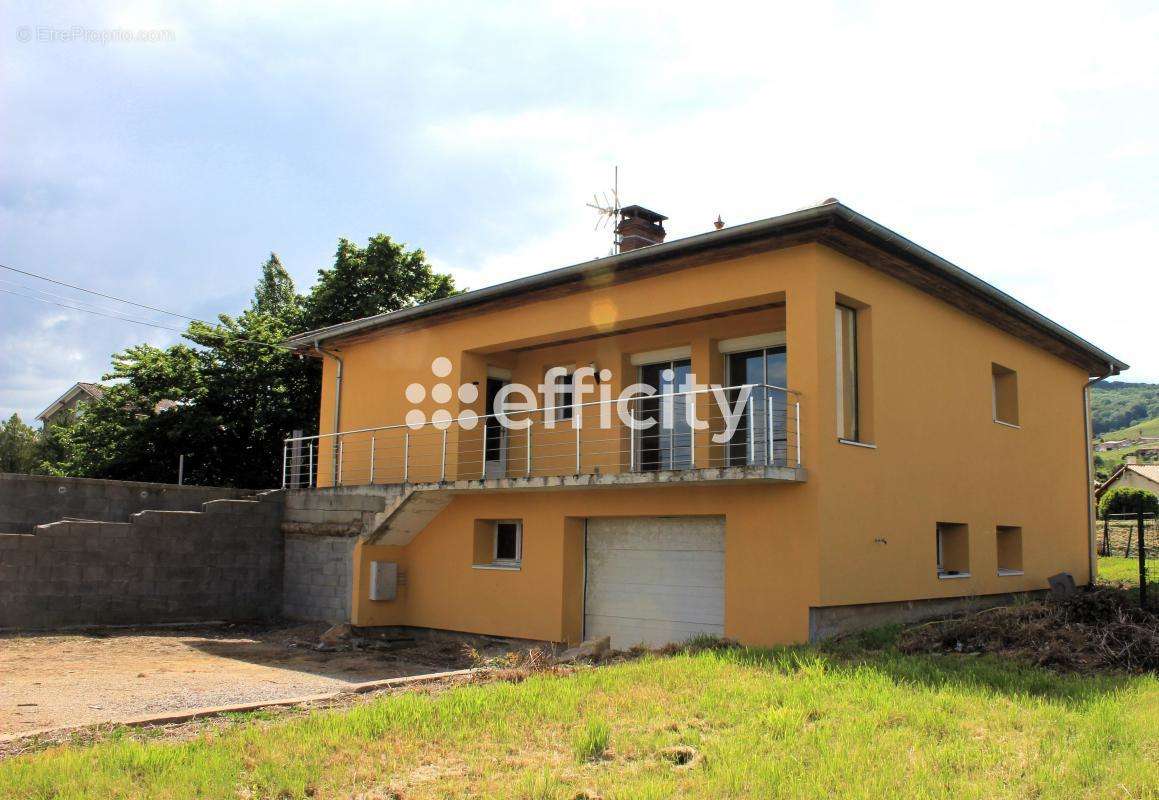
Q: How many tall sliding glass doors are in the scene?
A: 2